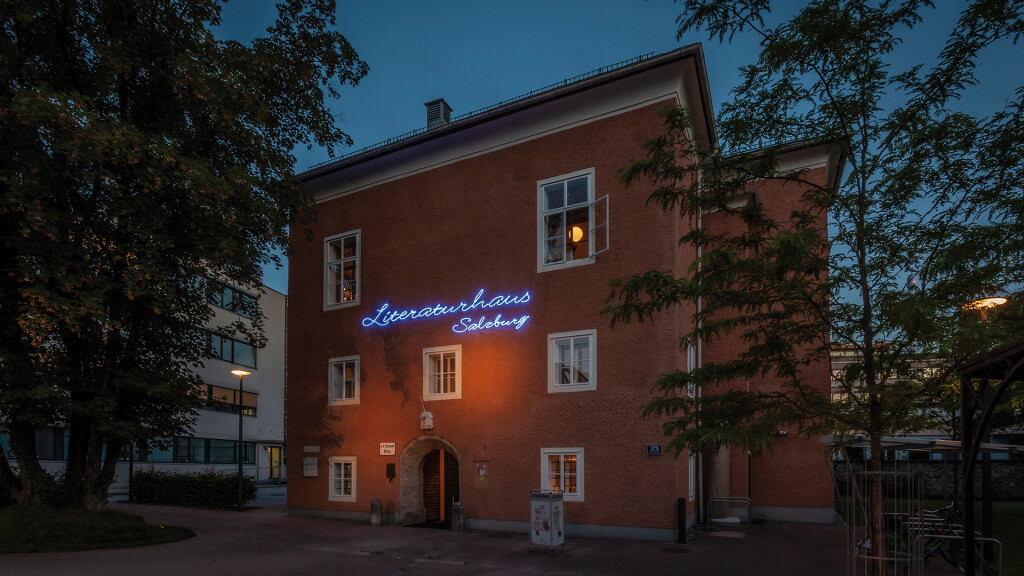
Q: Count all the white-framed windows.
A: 7